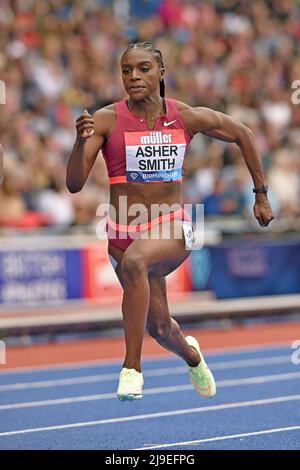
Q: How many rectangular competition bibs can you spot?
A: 1